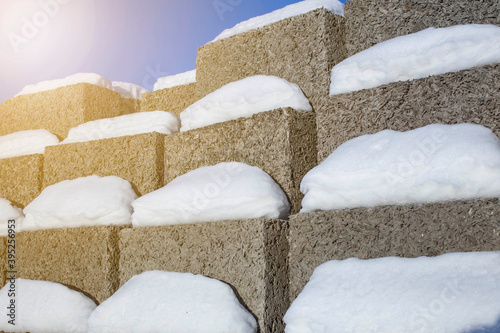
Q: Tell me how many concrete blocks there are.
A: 13